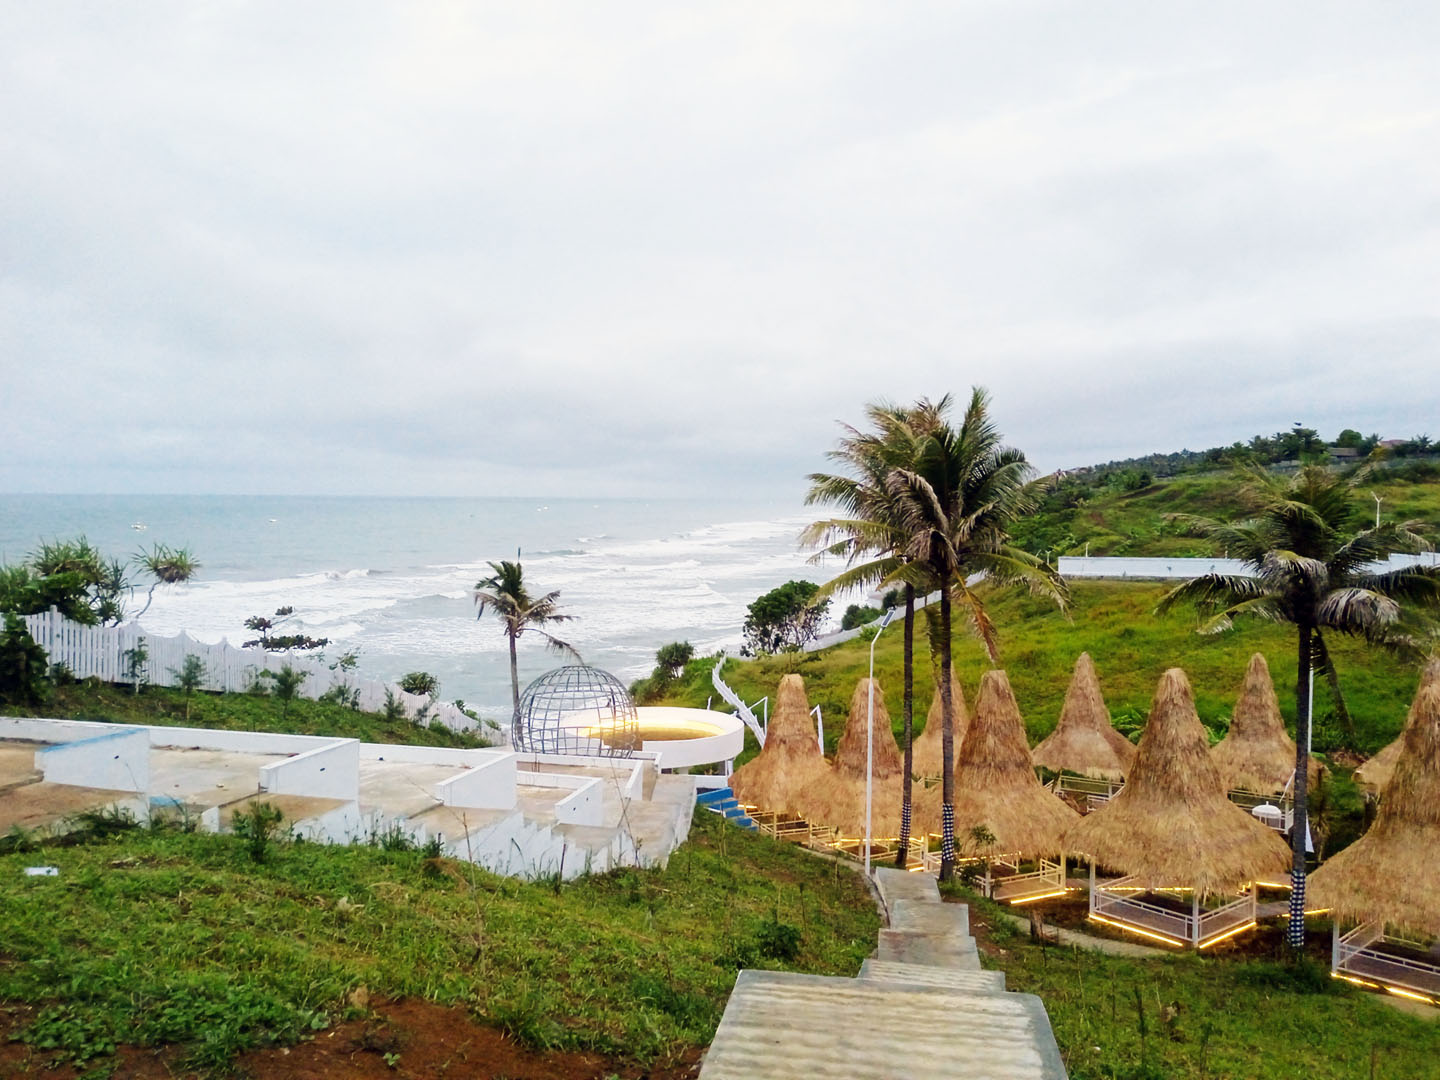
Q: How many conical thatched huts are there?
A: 9